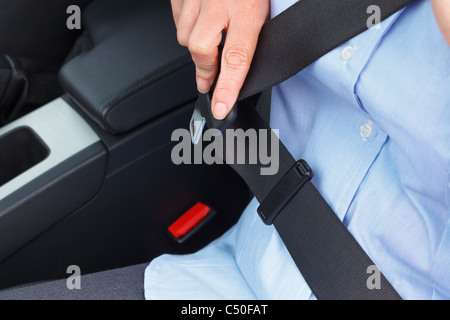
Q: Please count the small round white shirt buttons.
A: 2